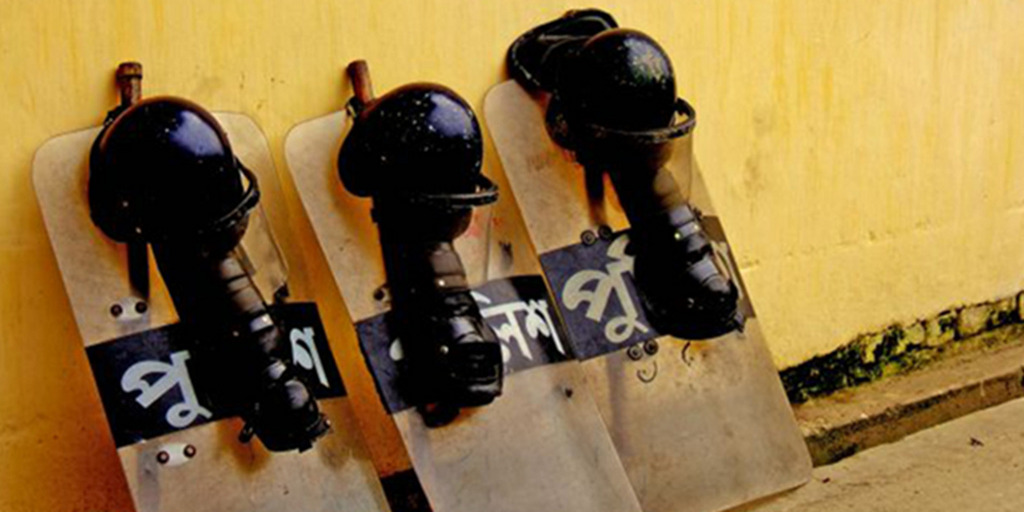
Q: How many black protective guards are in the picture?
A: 3